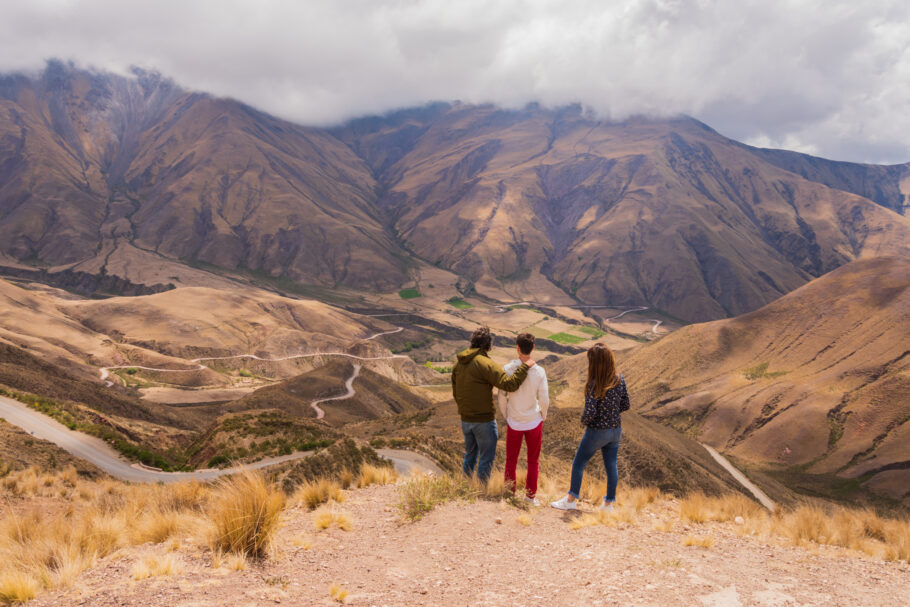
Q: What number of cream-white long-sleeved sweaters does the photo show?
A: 1